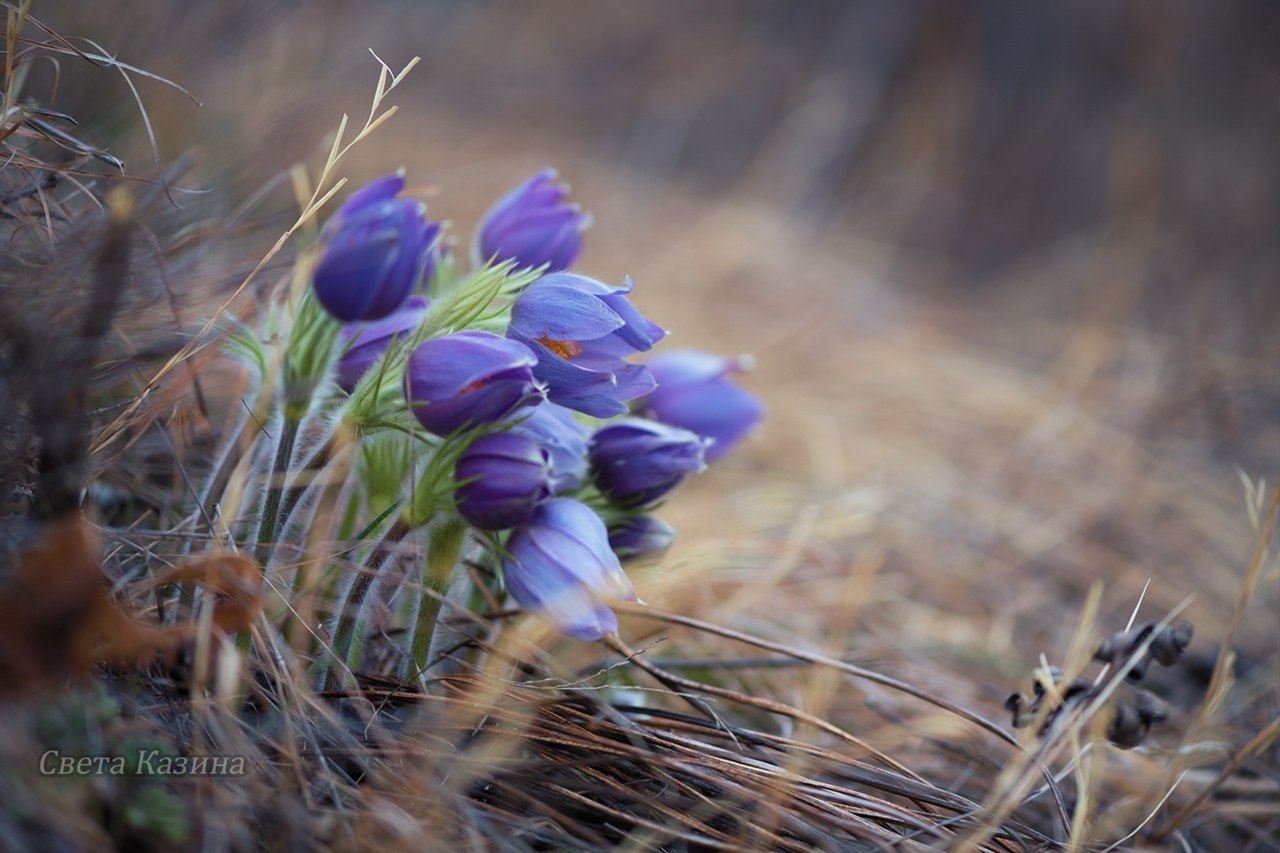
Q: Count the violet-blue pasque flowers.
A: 11